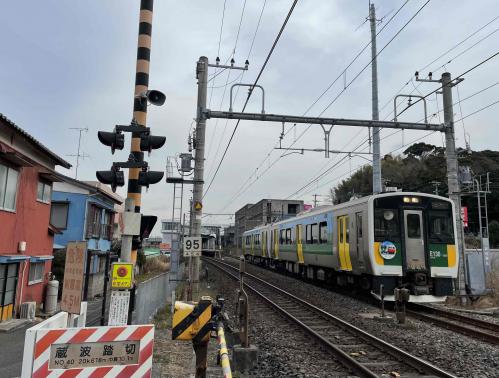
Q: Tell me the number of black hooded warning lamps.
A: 4